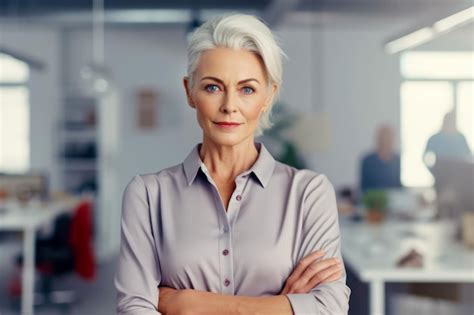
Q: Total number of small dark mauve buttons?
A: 3